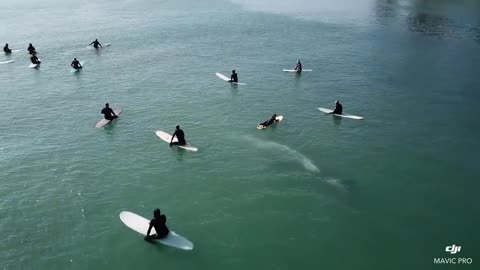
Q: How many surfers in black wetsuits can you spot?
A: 12